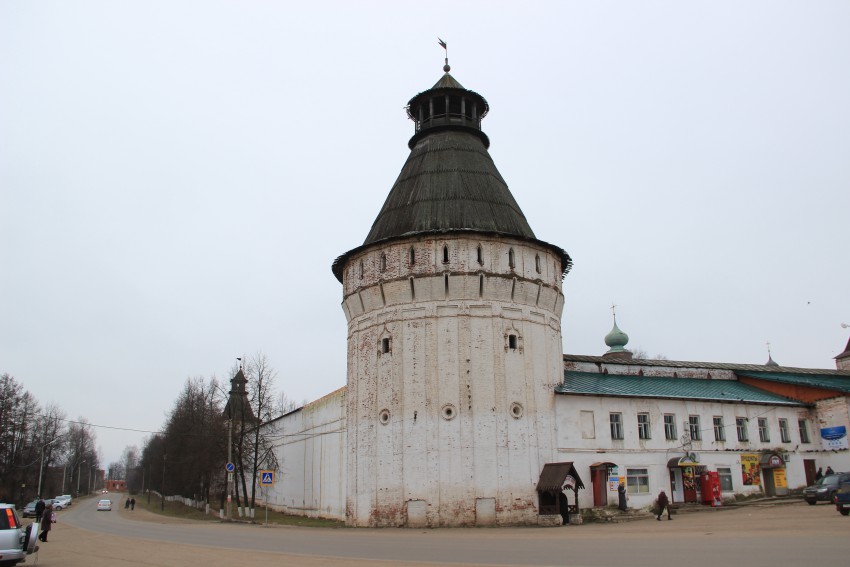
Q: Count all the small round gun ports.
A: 3